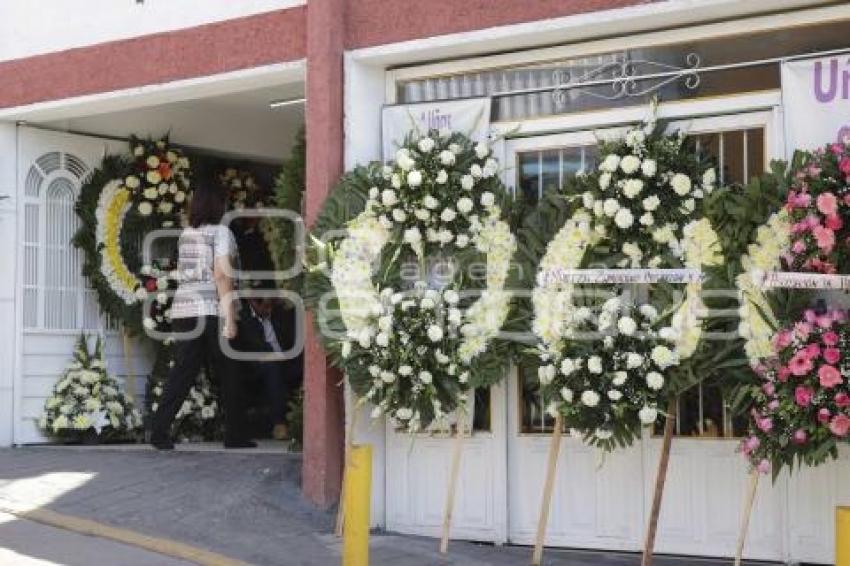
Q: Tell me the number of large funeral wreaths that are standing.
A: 4